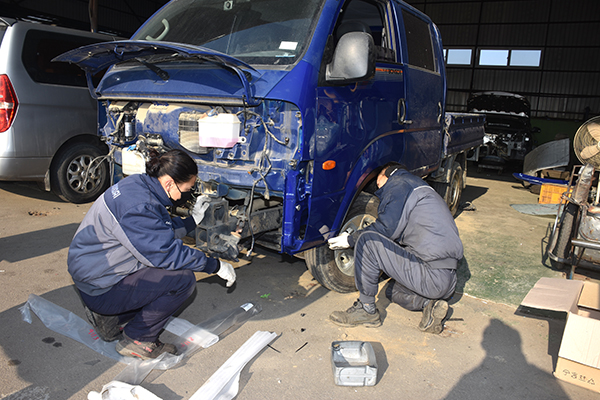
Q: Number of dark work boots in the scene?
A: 4